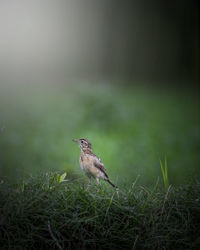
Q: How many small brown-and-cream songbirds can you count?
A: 1